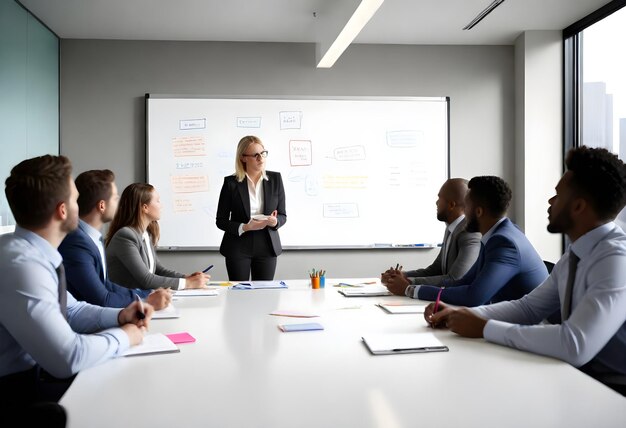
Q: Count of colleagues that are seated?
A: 6